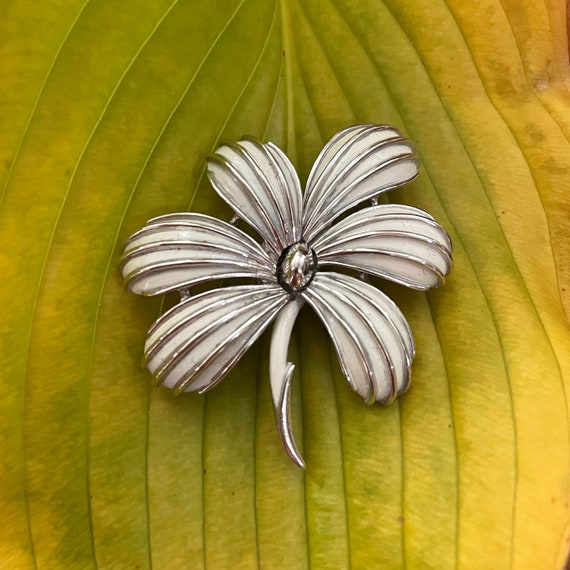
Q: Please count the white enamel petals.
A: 6